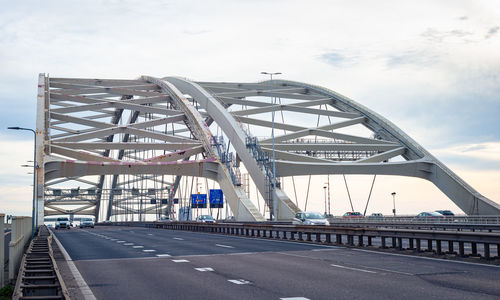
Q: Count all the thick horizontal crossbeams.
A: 2